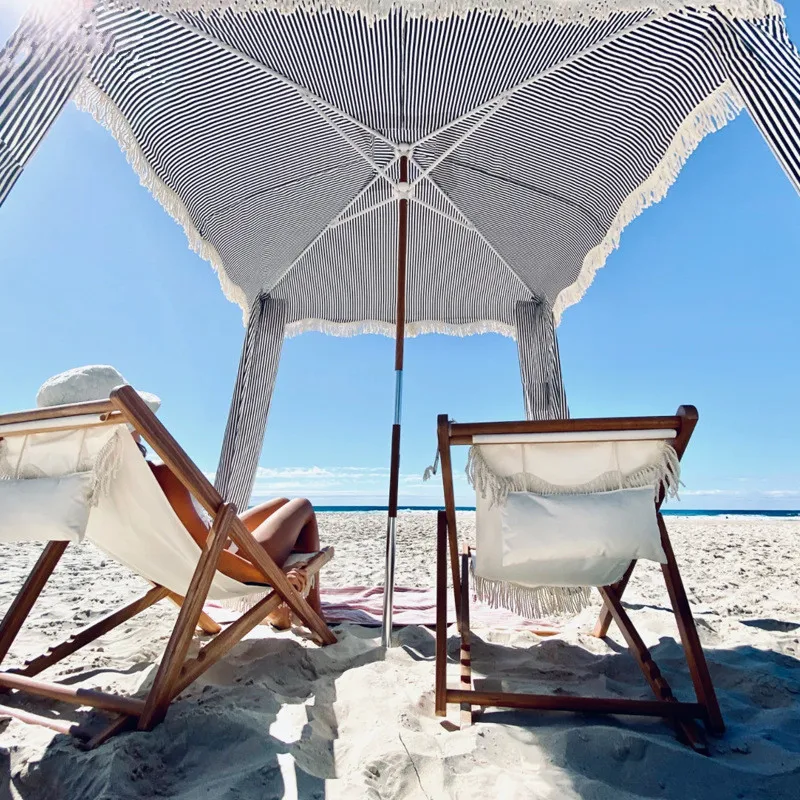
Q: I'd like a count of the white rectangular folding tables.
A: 0